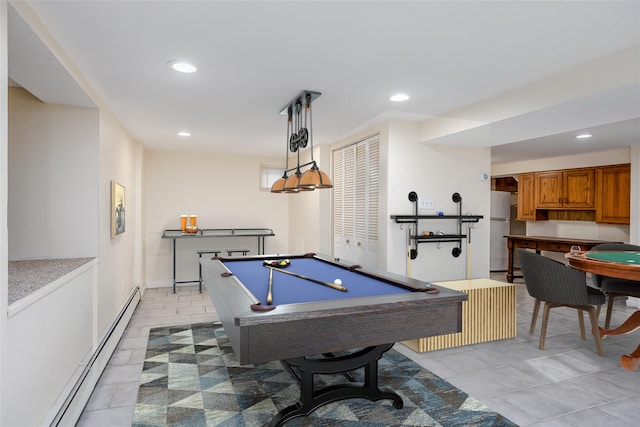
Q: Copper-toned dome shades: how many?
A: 3